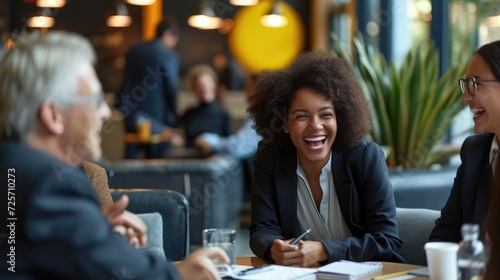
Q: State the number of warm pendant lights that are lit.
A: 7